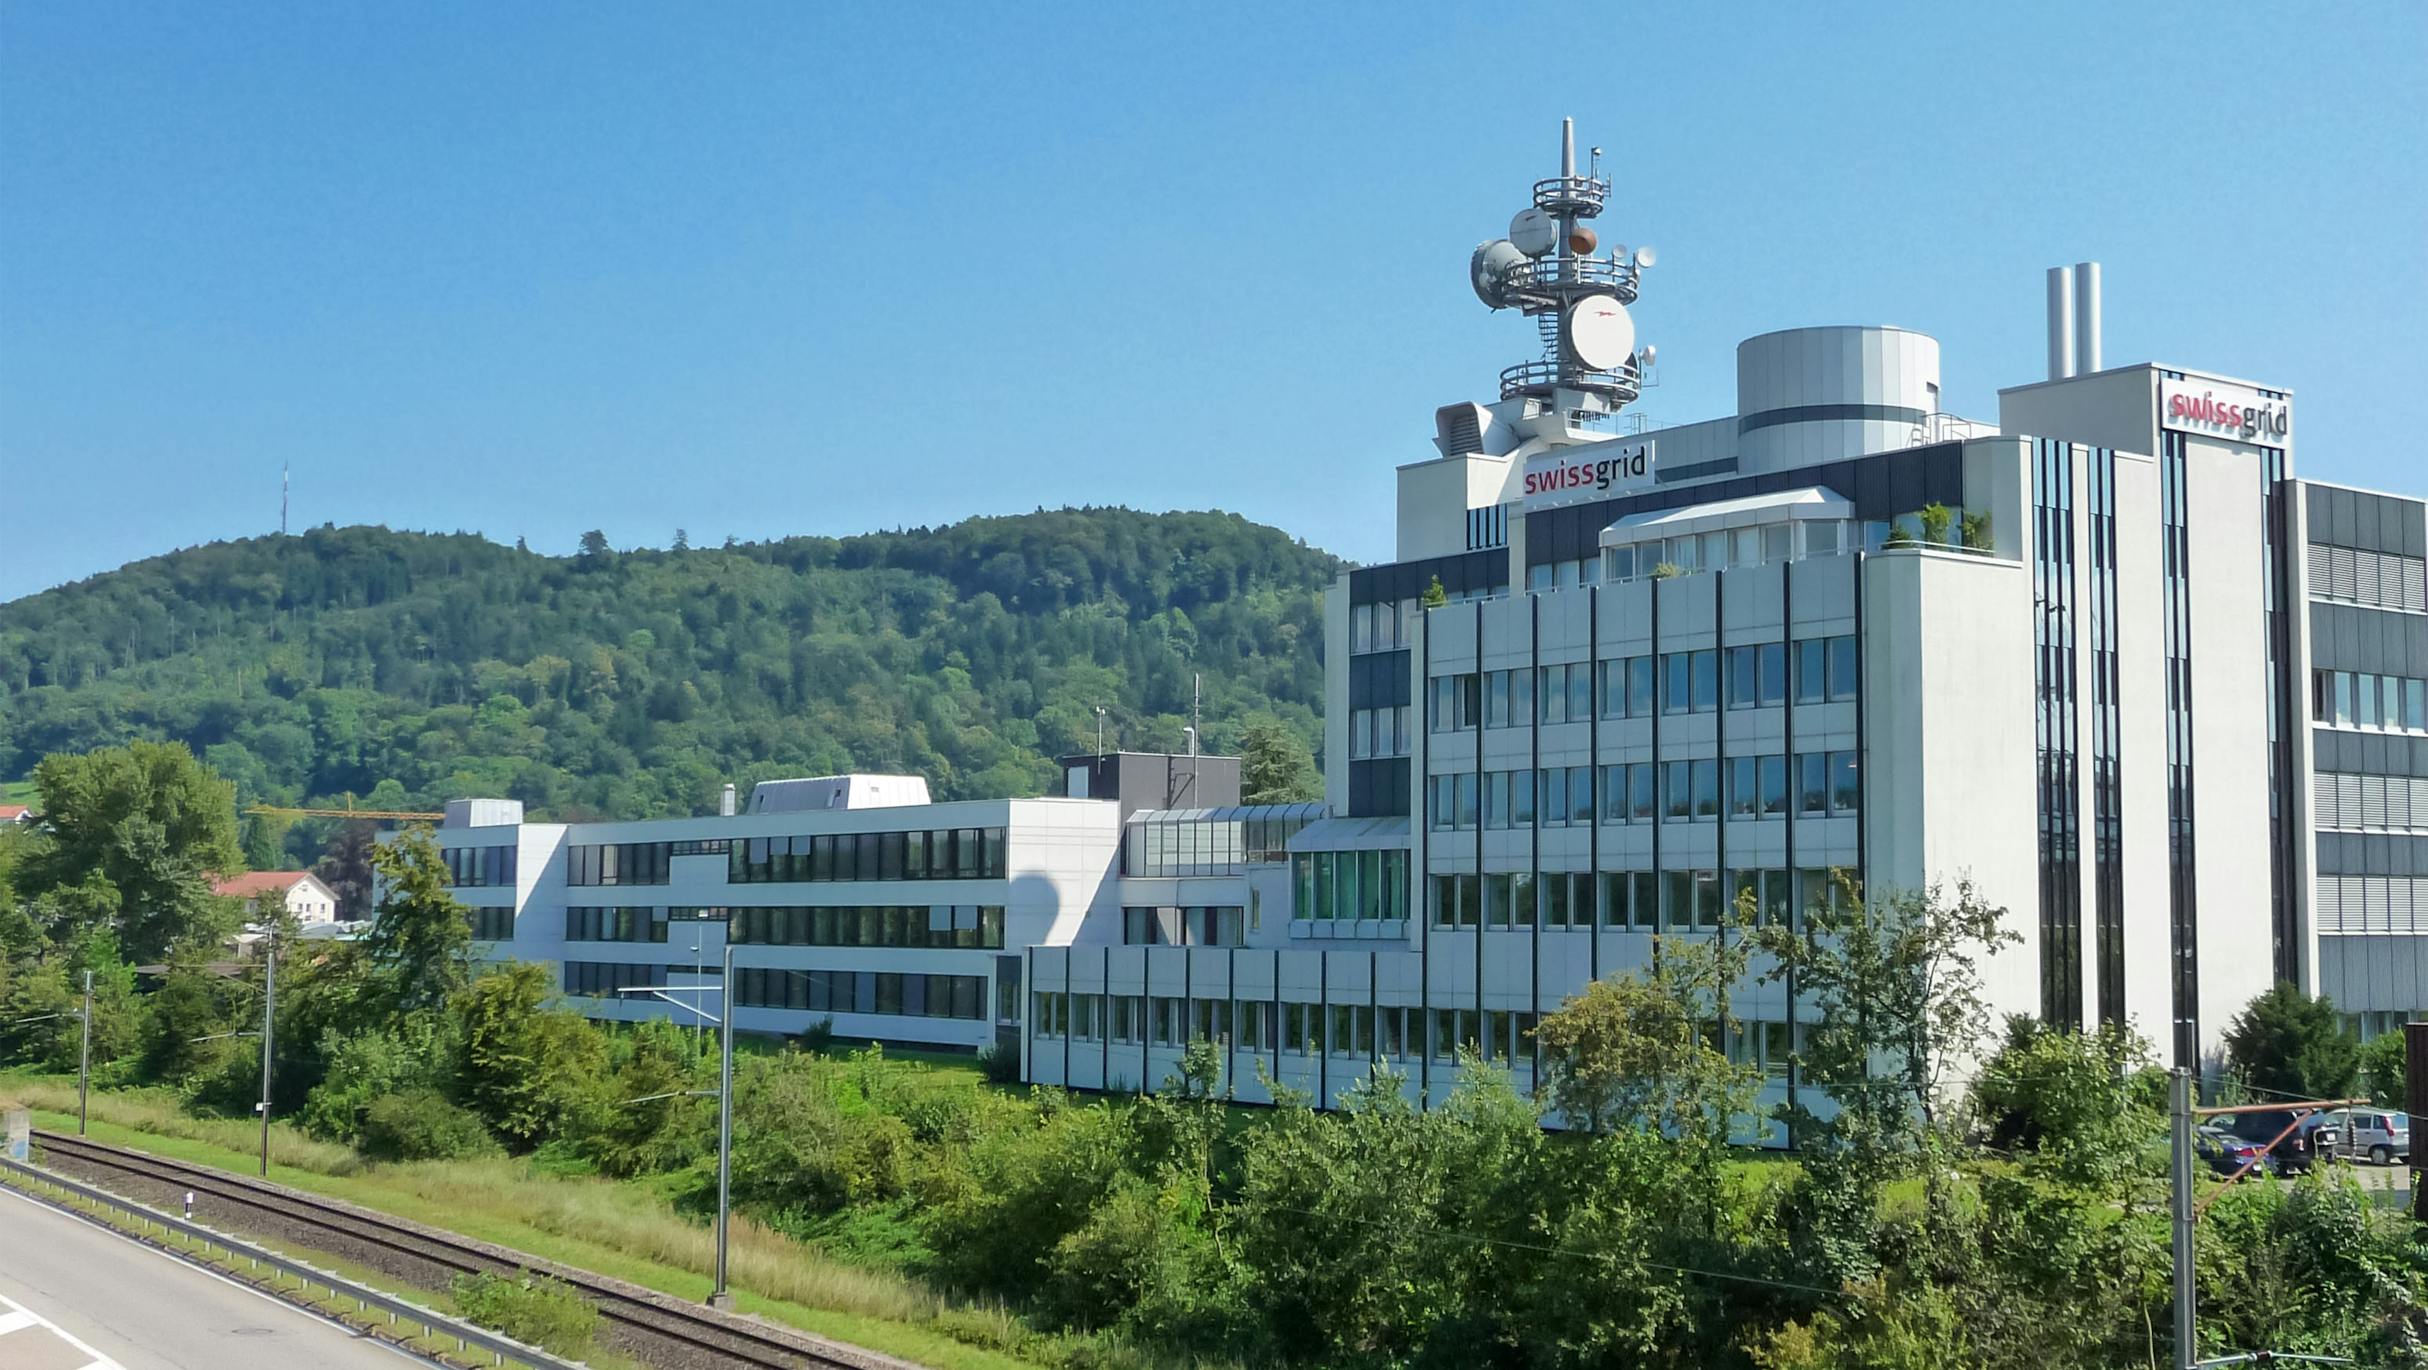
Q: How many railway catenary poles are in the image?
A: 4